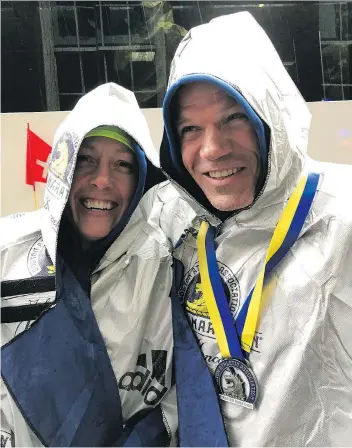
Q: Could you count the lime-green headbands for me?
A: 1